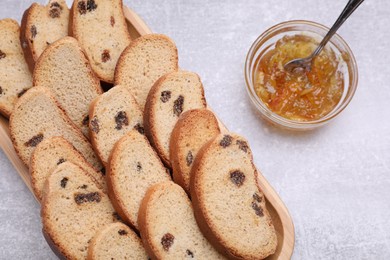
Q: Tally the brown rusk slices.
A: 15